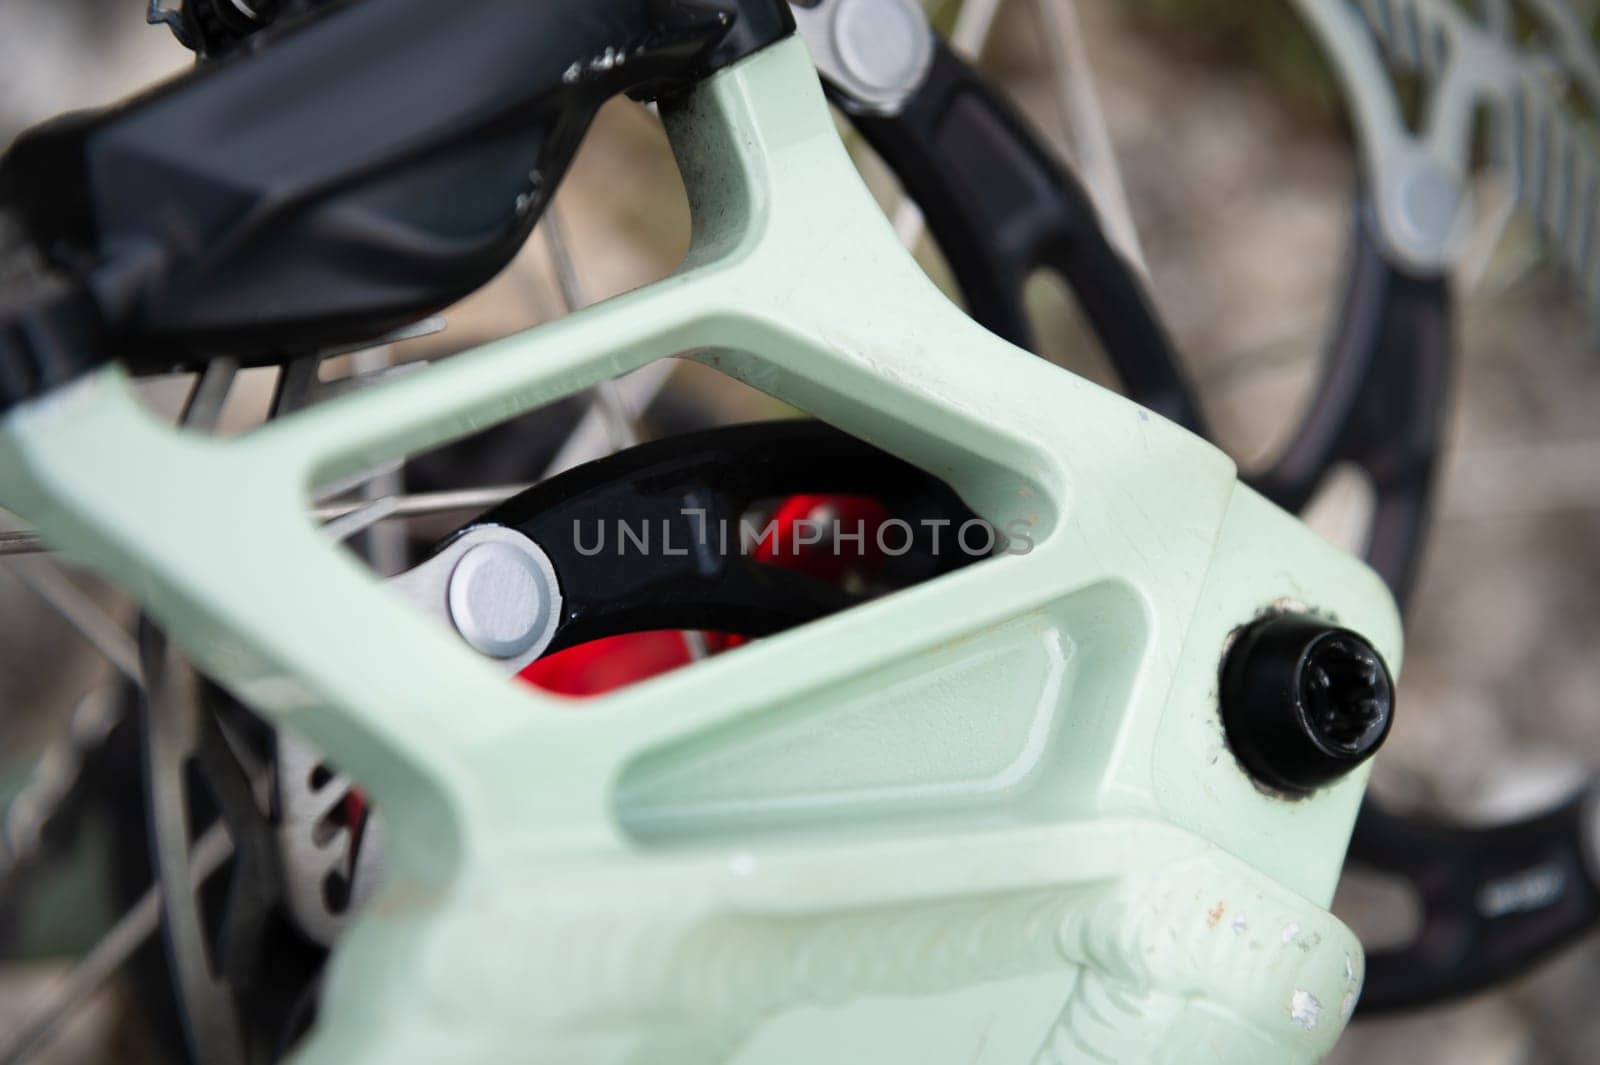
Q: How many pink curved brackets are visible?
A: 0